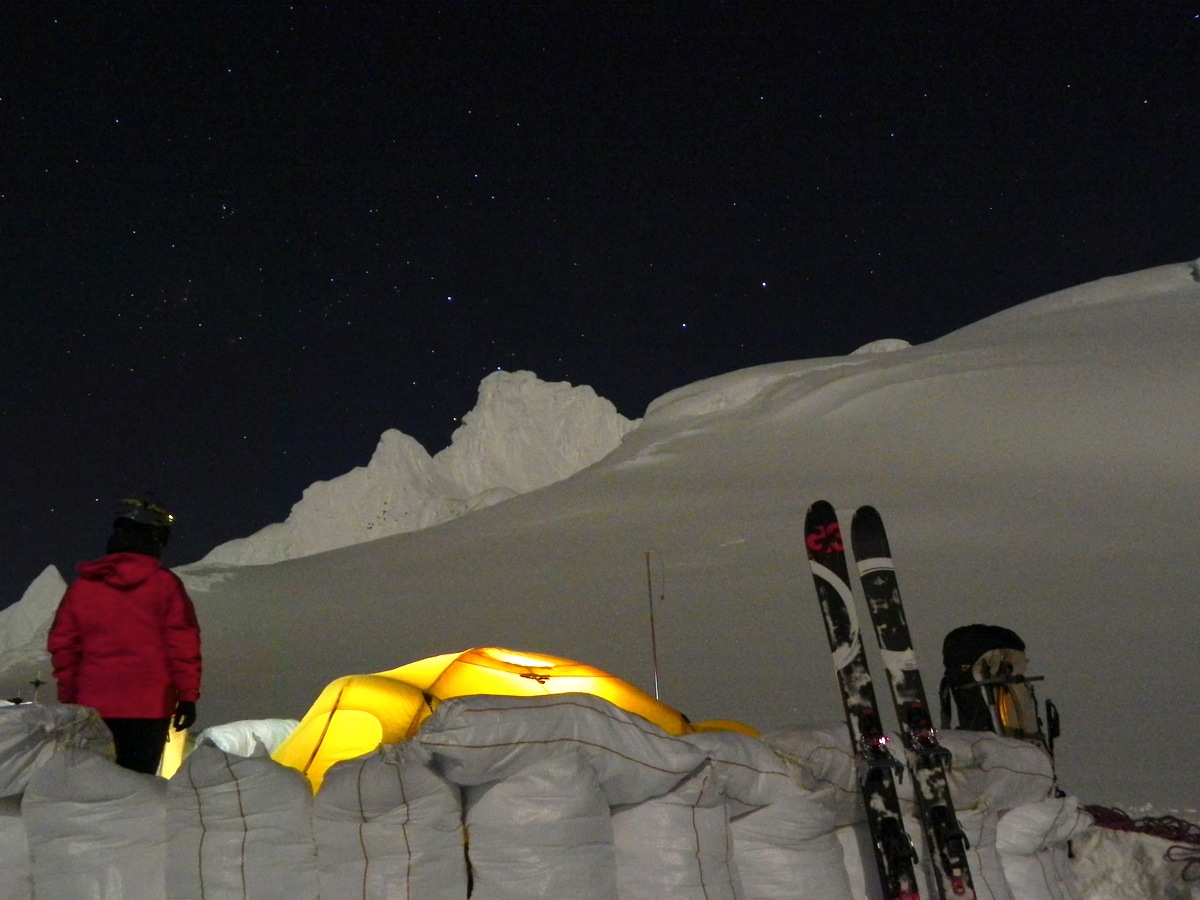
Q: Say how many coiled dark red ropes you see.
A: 1